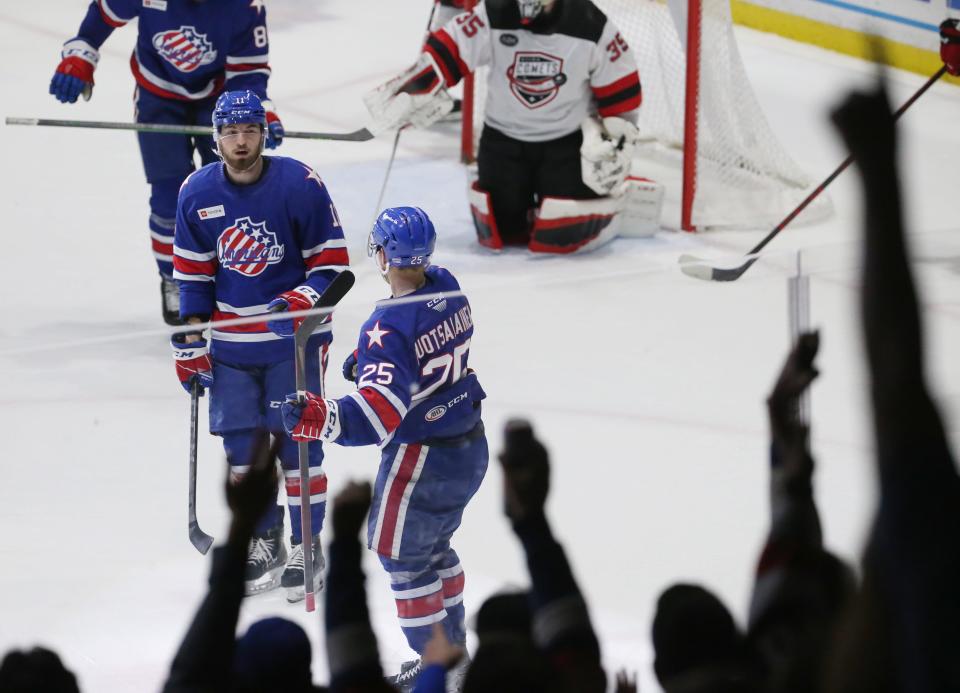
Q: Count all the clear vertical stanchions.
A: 1